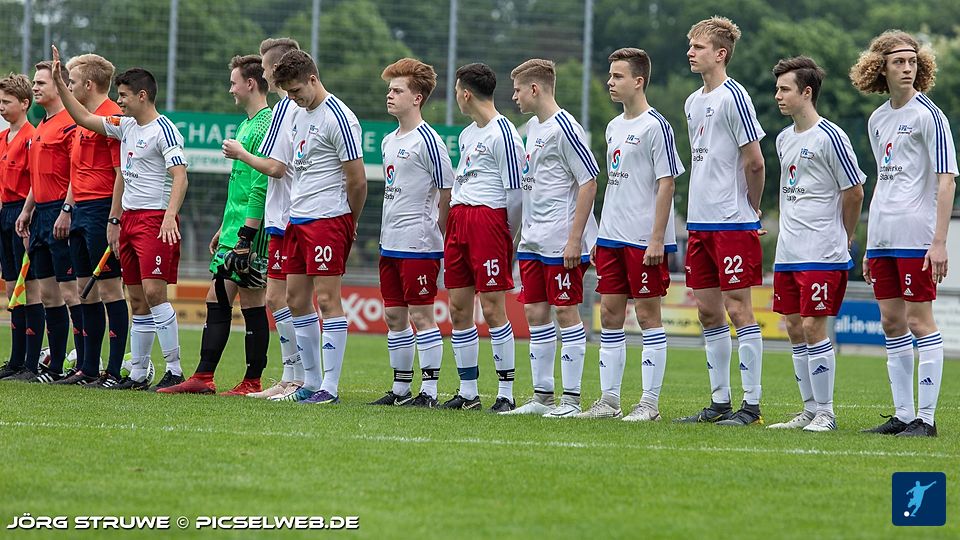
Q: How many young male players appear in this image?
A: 11